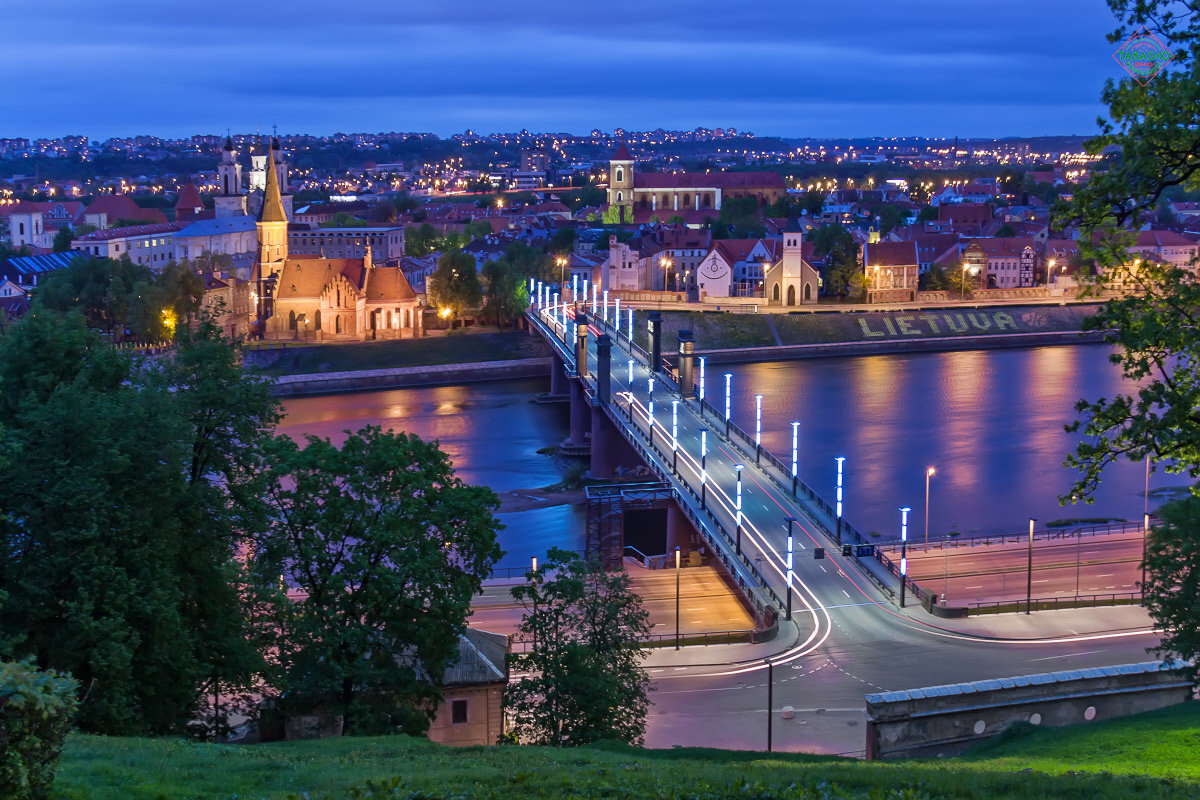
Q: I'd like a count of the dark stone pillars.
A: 4